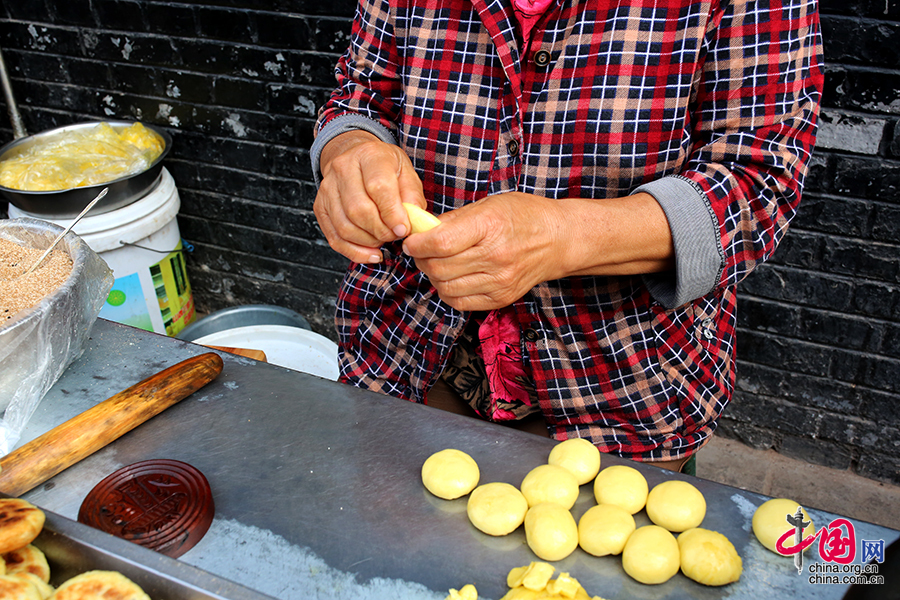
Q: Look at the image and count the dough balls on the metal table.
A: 11